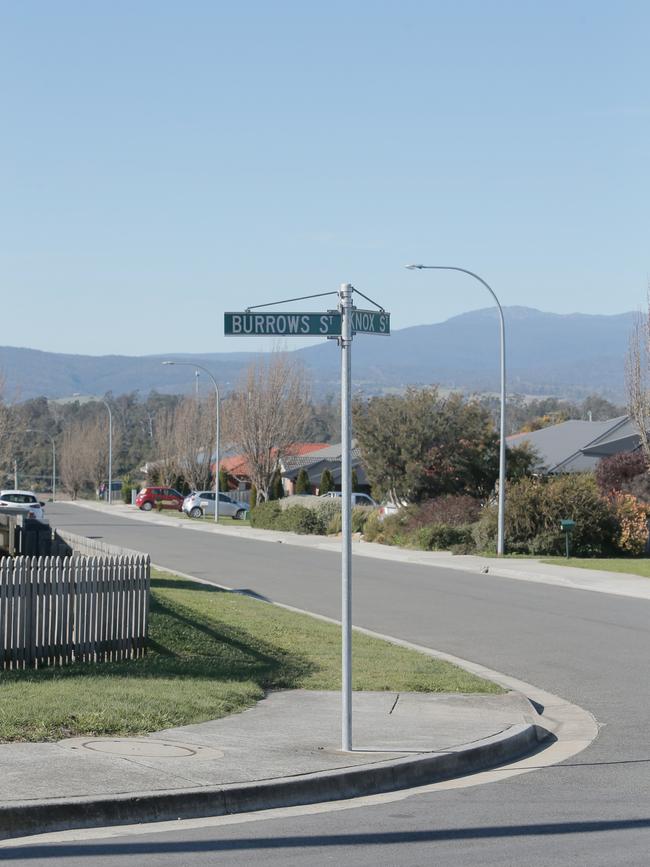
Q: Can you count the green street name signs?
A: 2